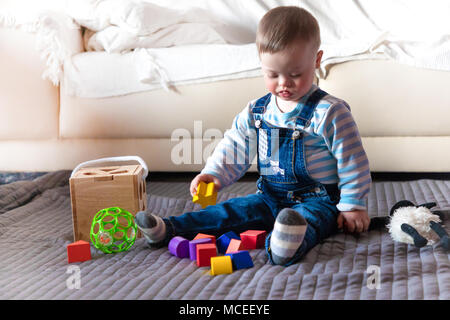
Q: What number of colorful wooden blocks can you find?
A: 11